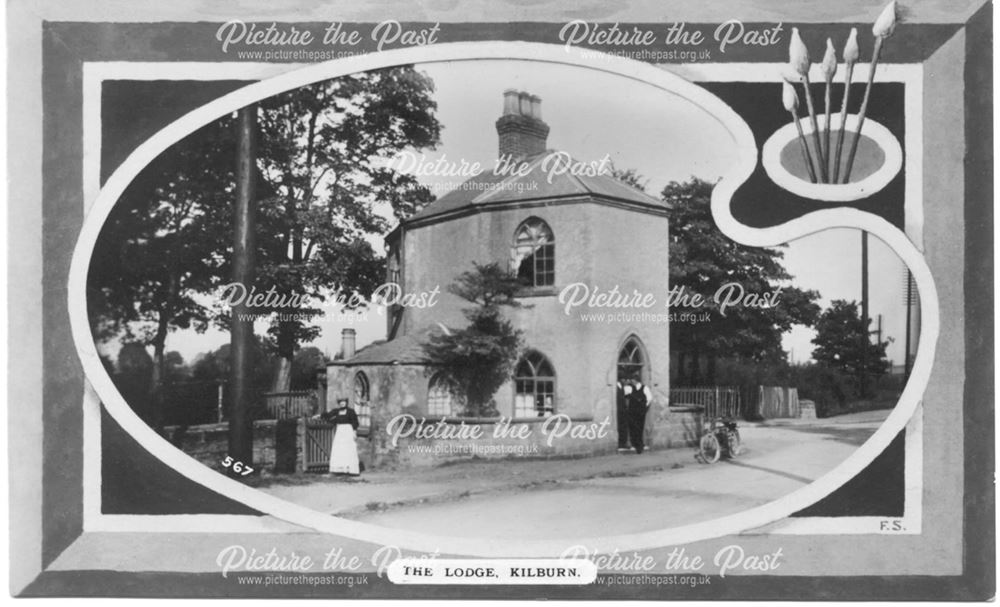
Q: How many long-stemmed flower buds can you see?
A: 5